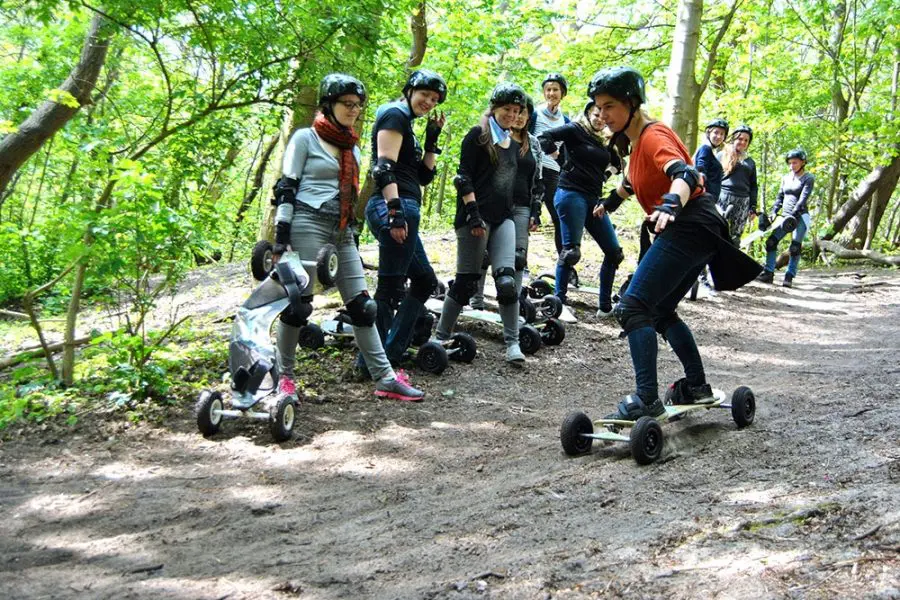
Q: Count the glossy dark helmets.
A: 10